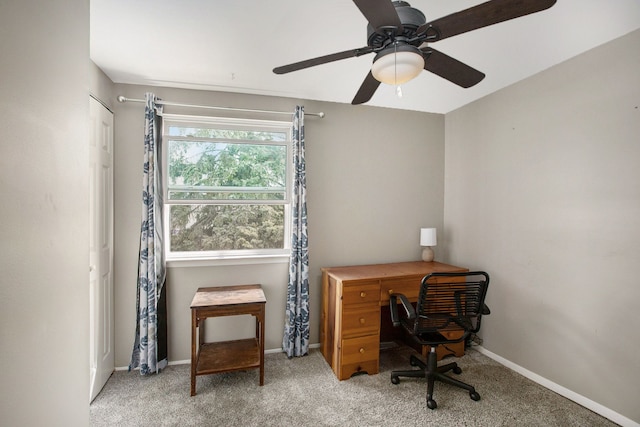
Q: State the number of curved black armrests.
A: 2